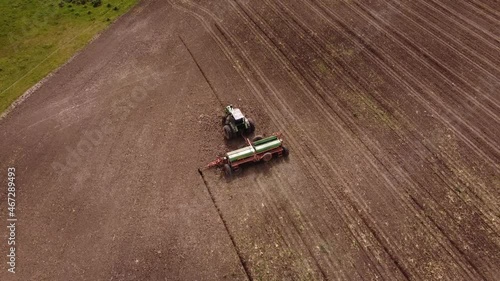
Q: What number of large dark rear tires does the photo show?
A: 2